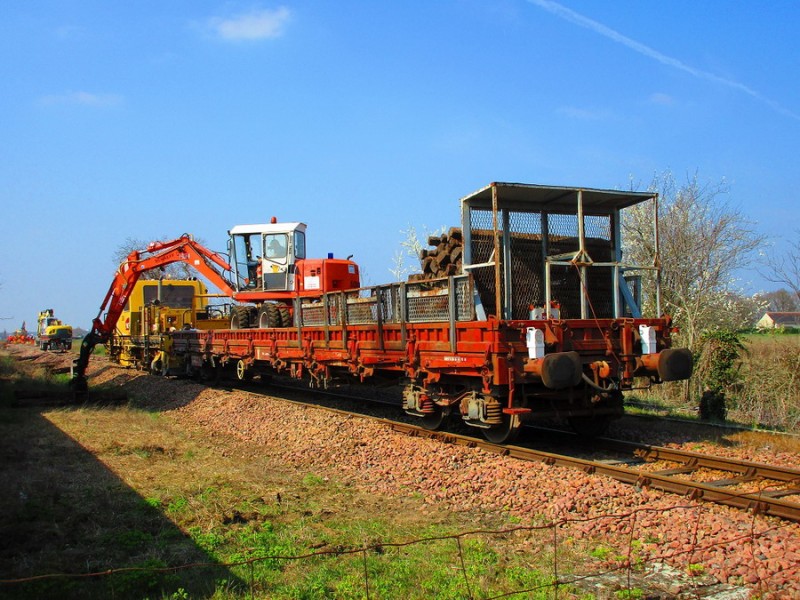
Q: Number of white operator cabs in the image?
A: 1